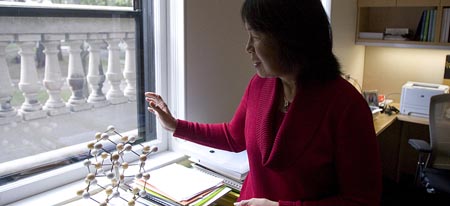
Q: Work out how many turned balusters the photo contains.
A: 7